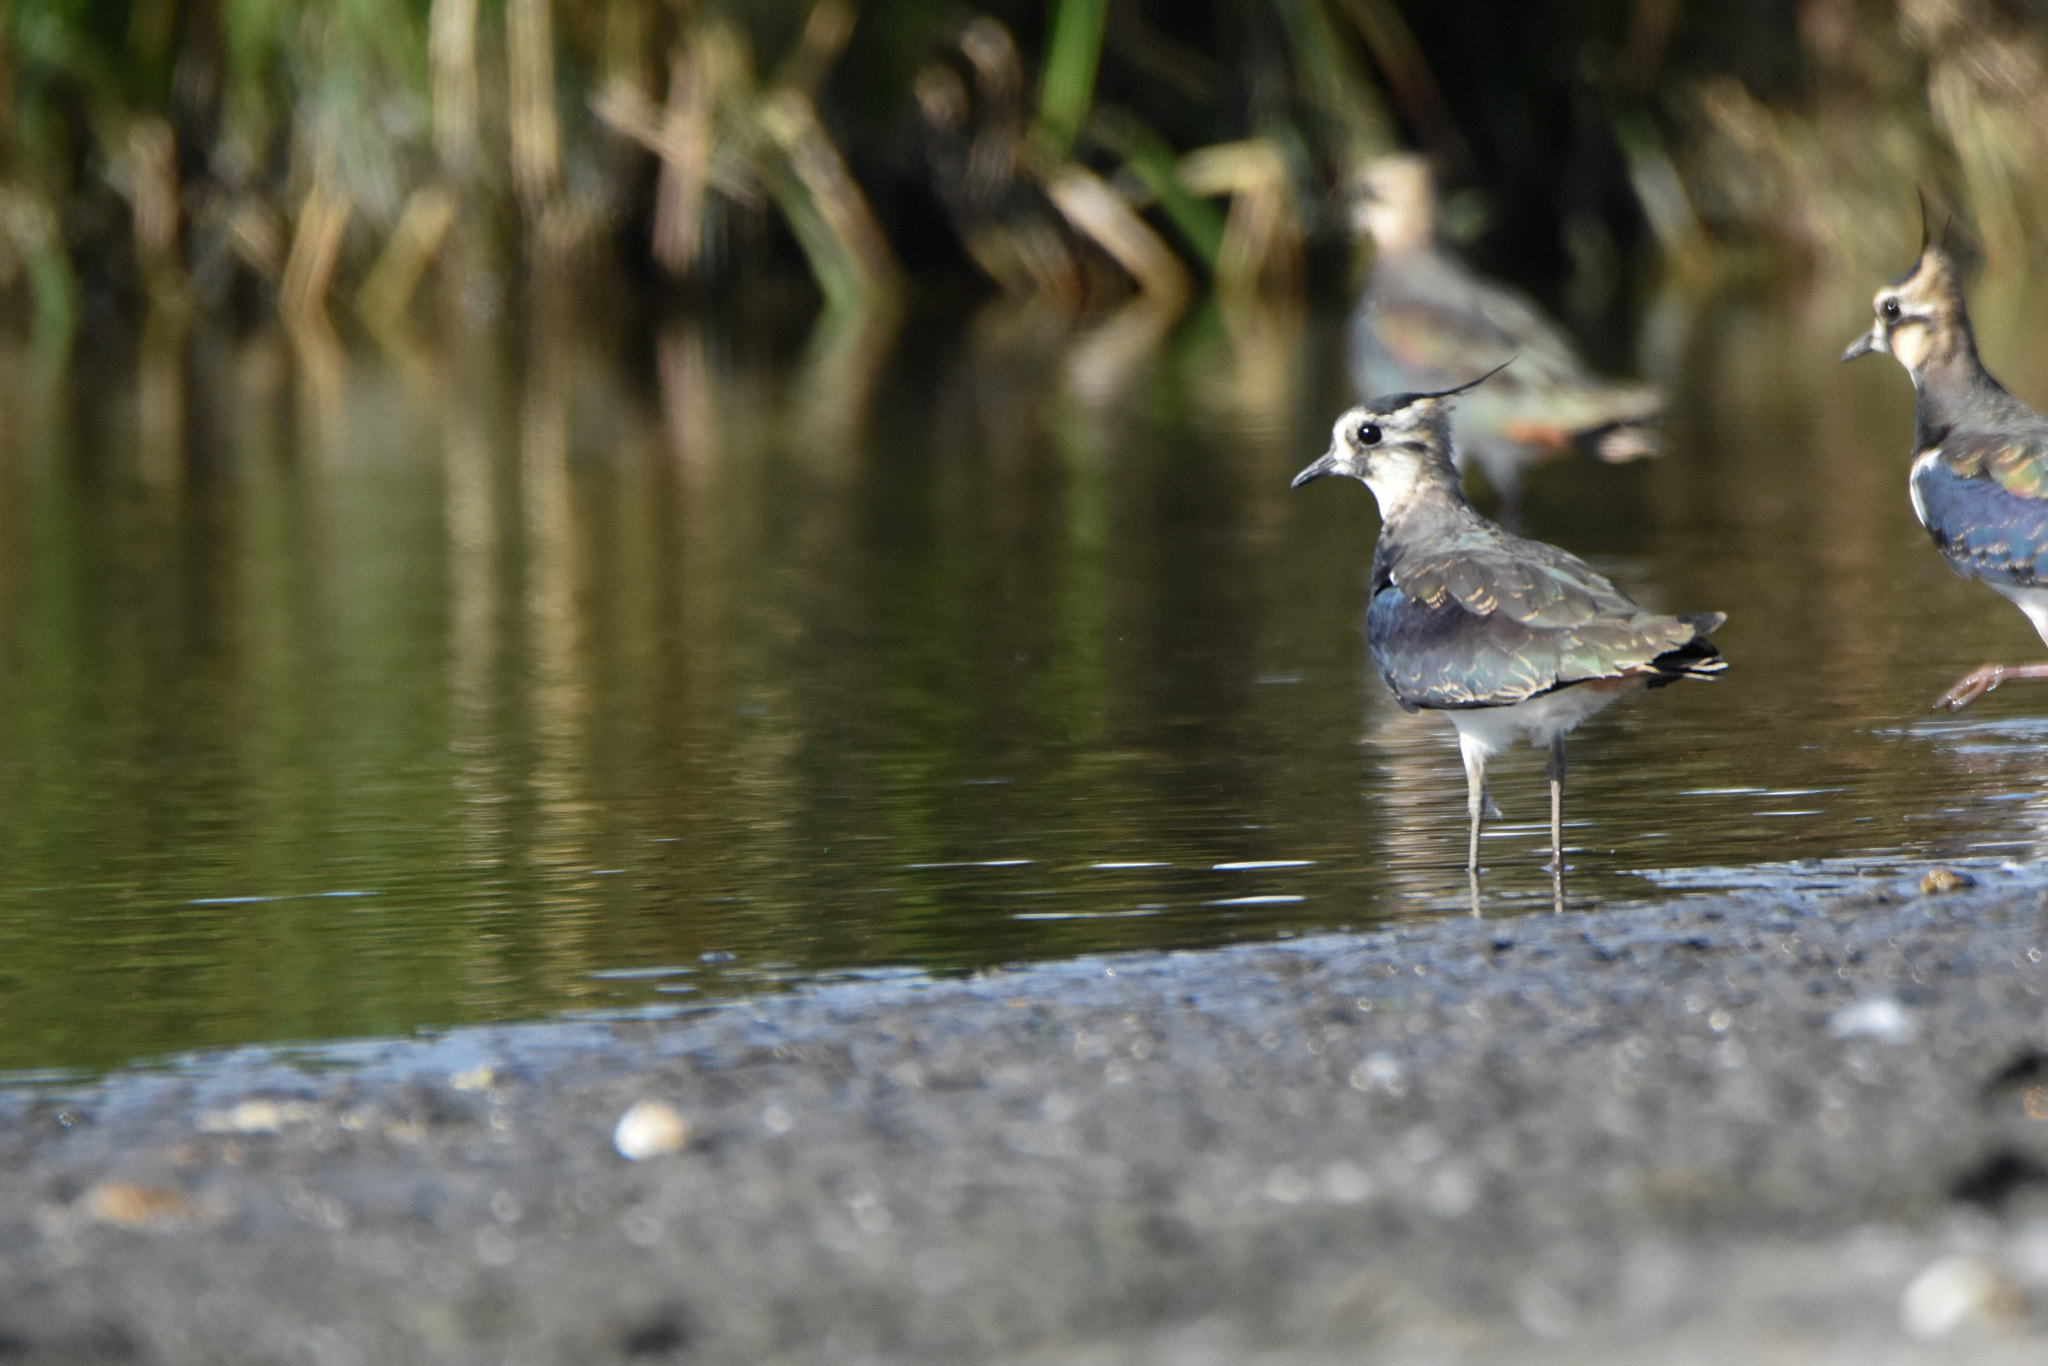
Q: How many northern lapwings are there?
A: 3